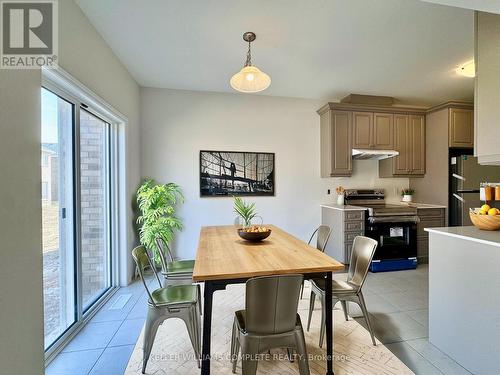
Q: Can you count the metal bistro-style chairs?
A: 5